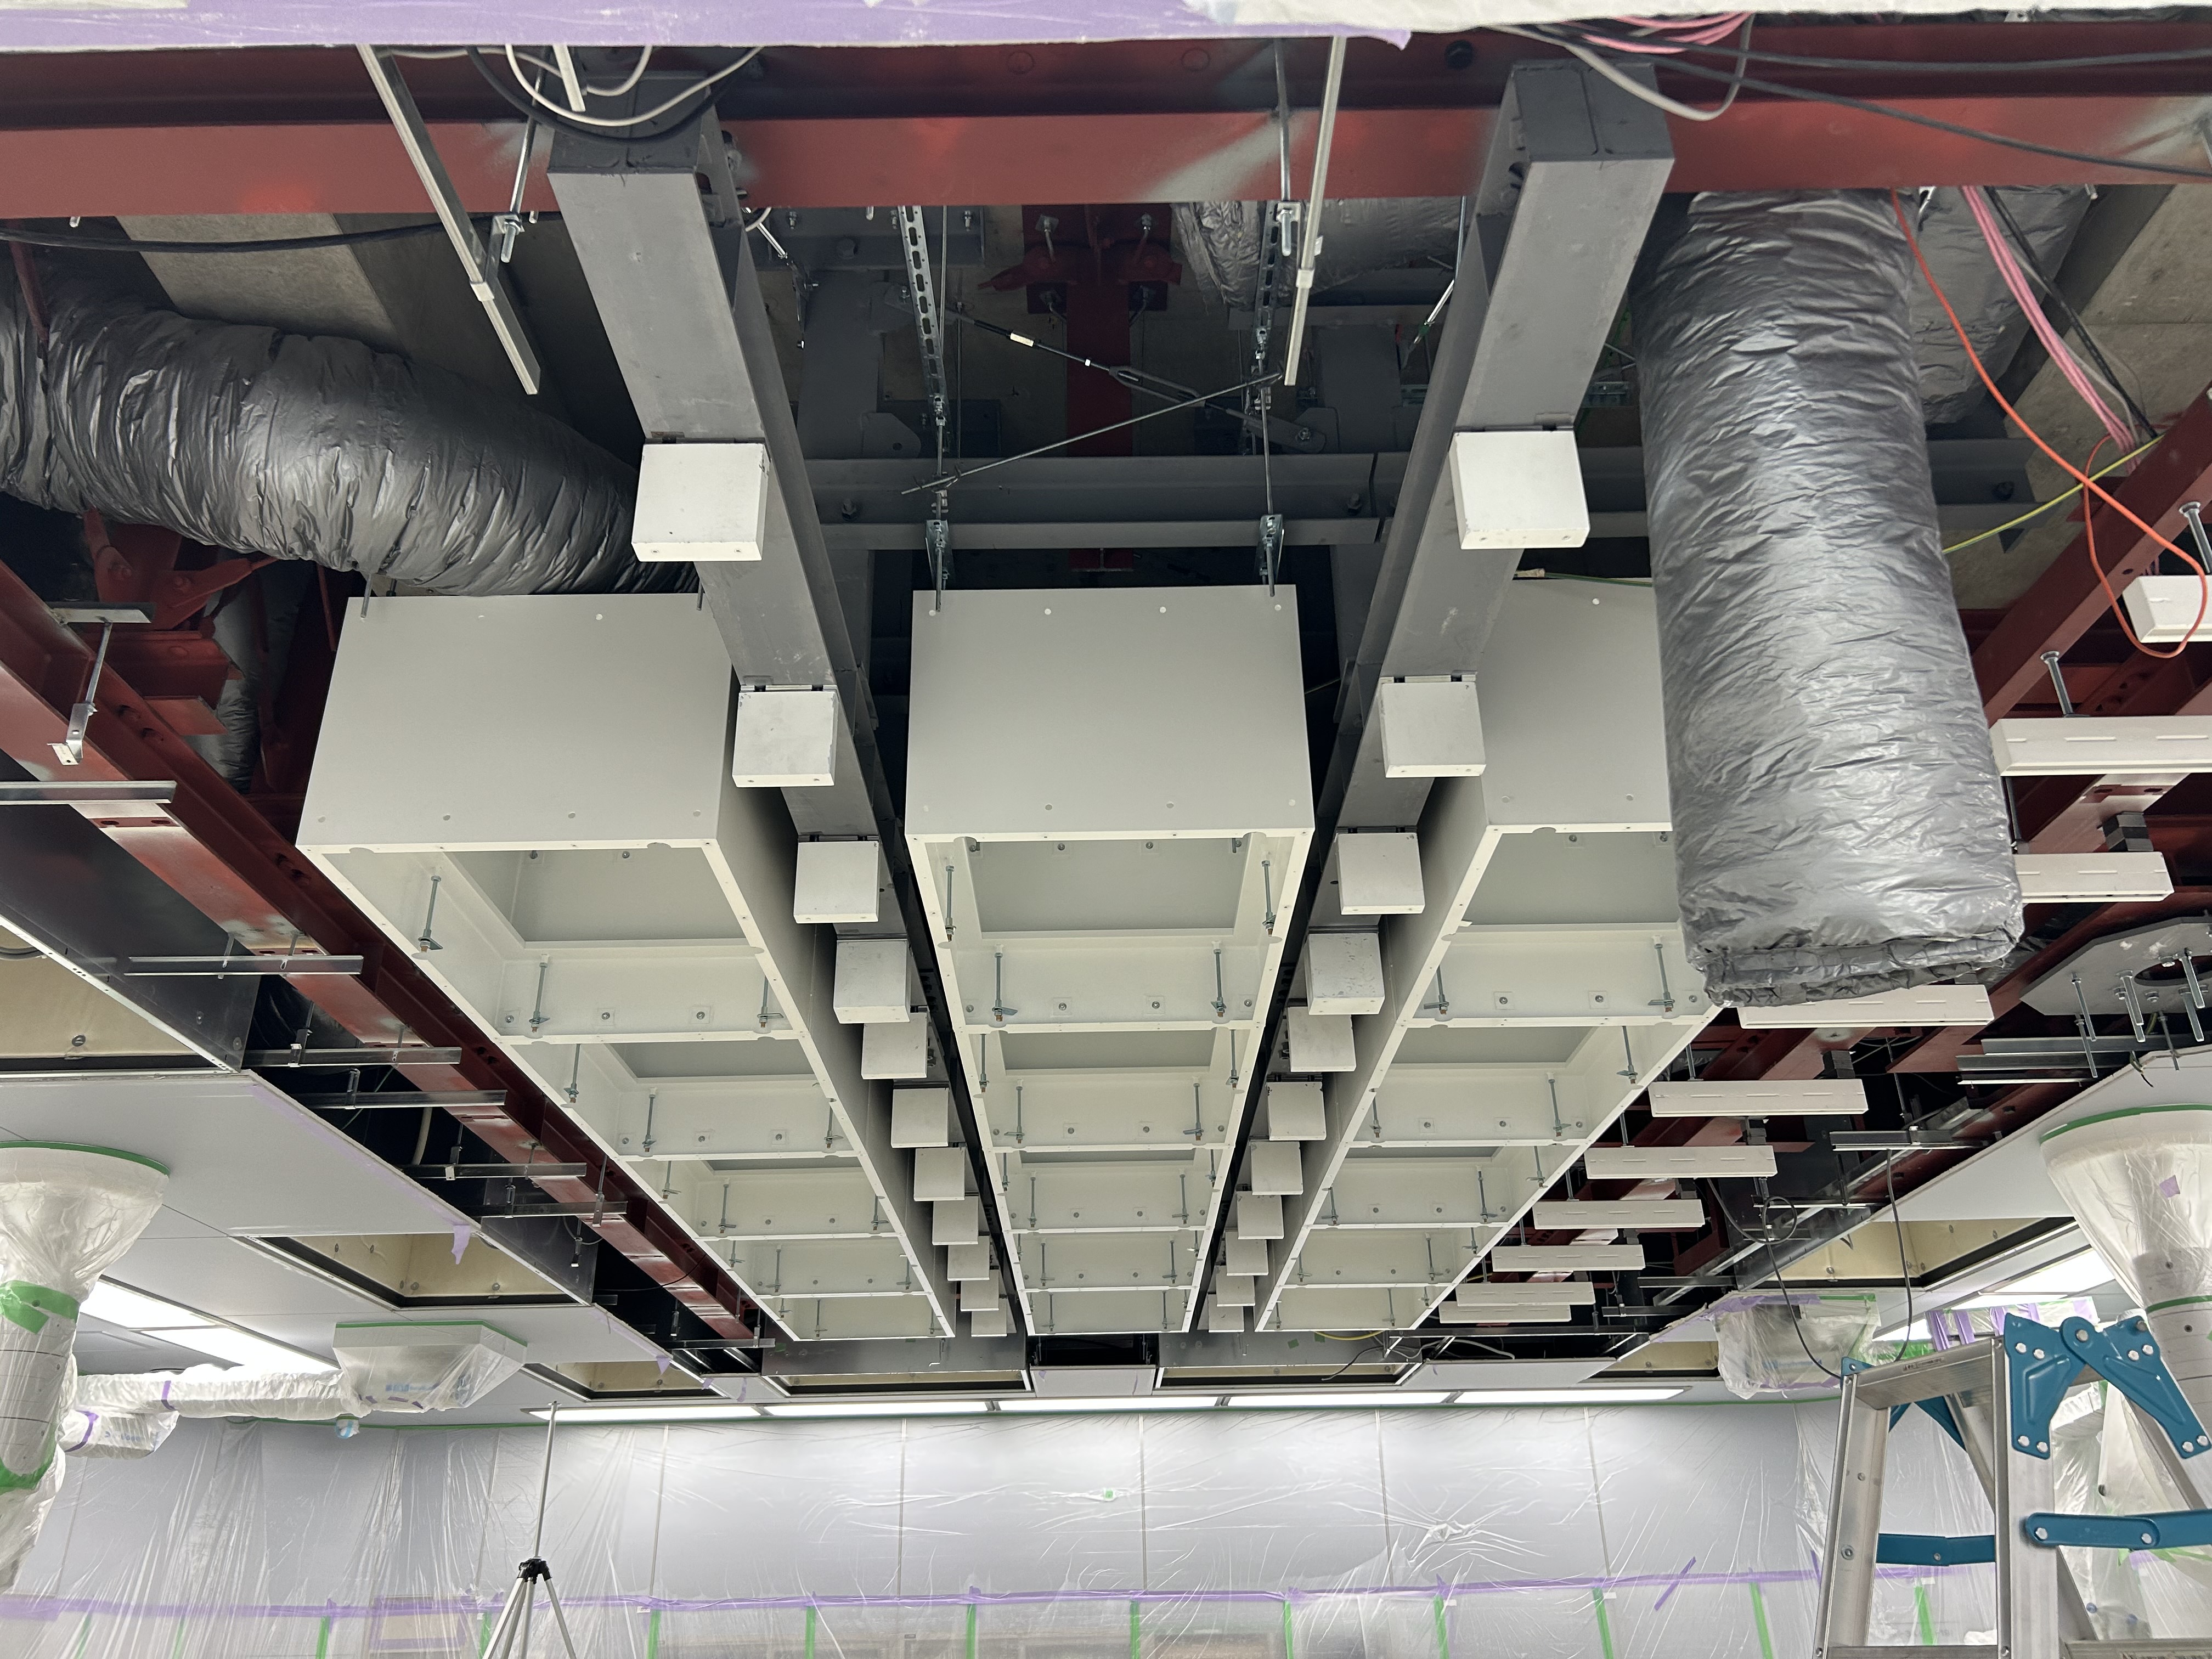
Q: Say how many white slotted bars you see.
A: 10